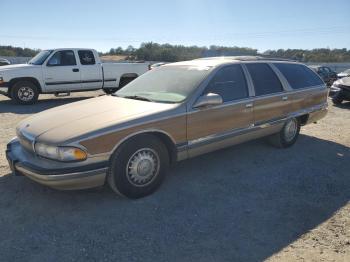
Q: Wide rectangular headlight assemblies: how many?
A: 1